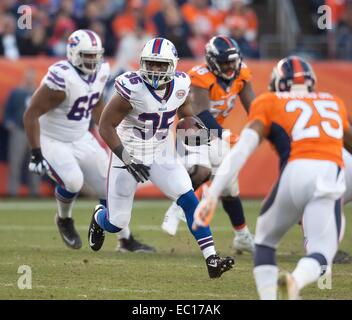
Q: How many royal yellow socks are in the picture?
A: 0